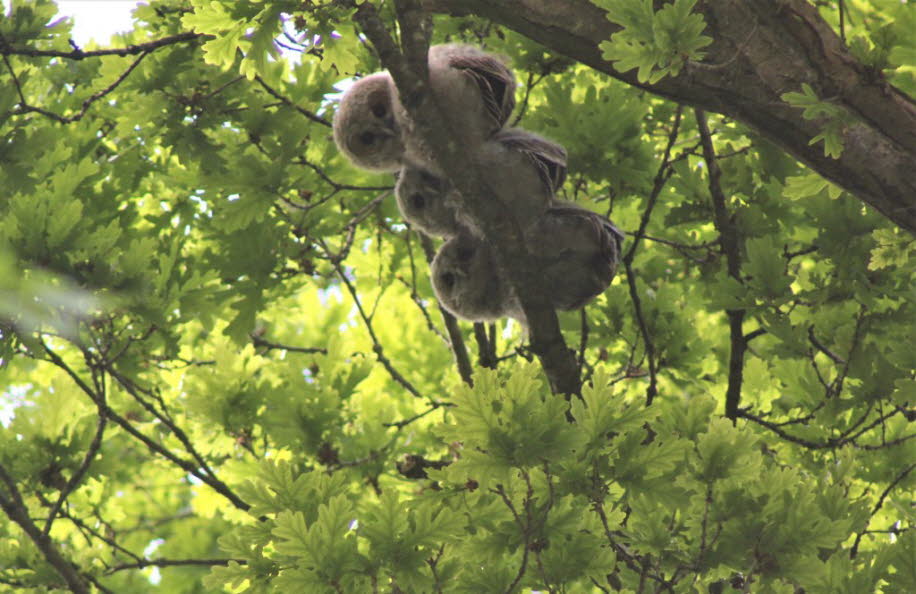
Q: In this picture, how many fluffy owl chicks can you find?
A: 3